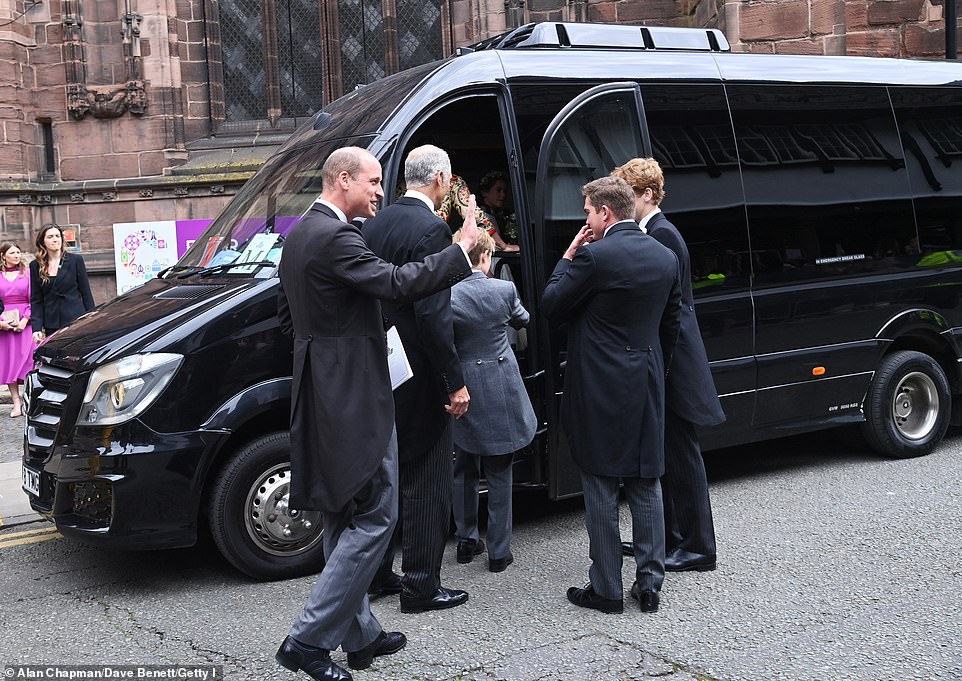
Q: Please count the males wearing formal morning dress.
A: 5